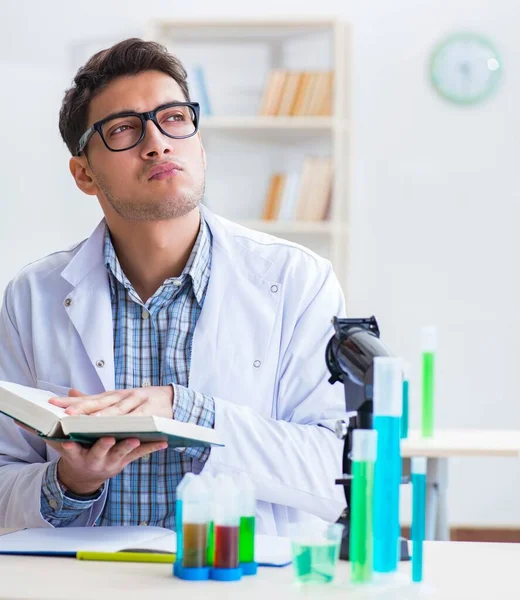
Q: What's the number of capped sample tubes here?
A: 5